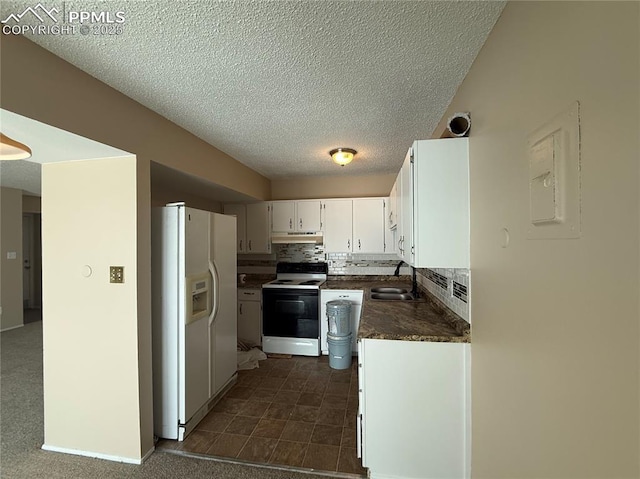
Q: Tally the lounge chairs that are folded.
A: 0